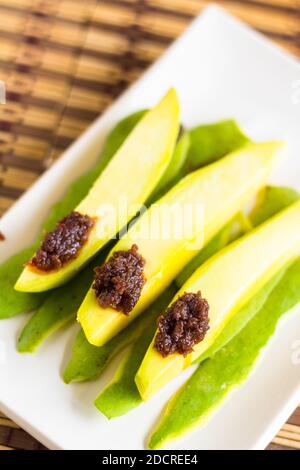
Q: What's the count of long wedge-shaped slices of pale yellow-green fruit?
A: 3